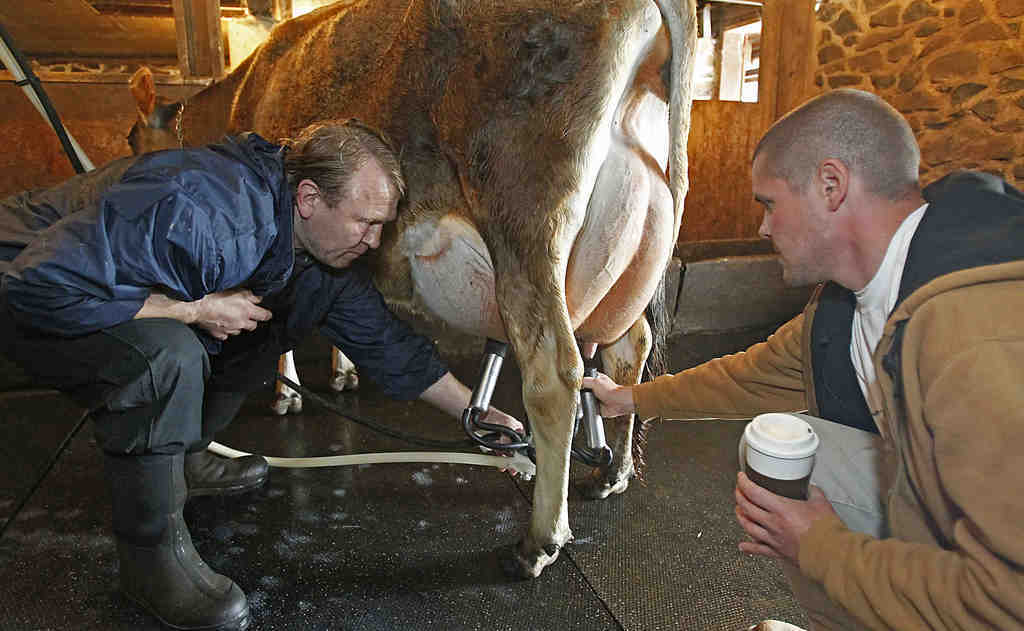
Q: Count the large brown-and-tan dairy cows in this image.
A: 1